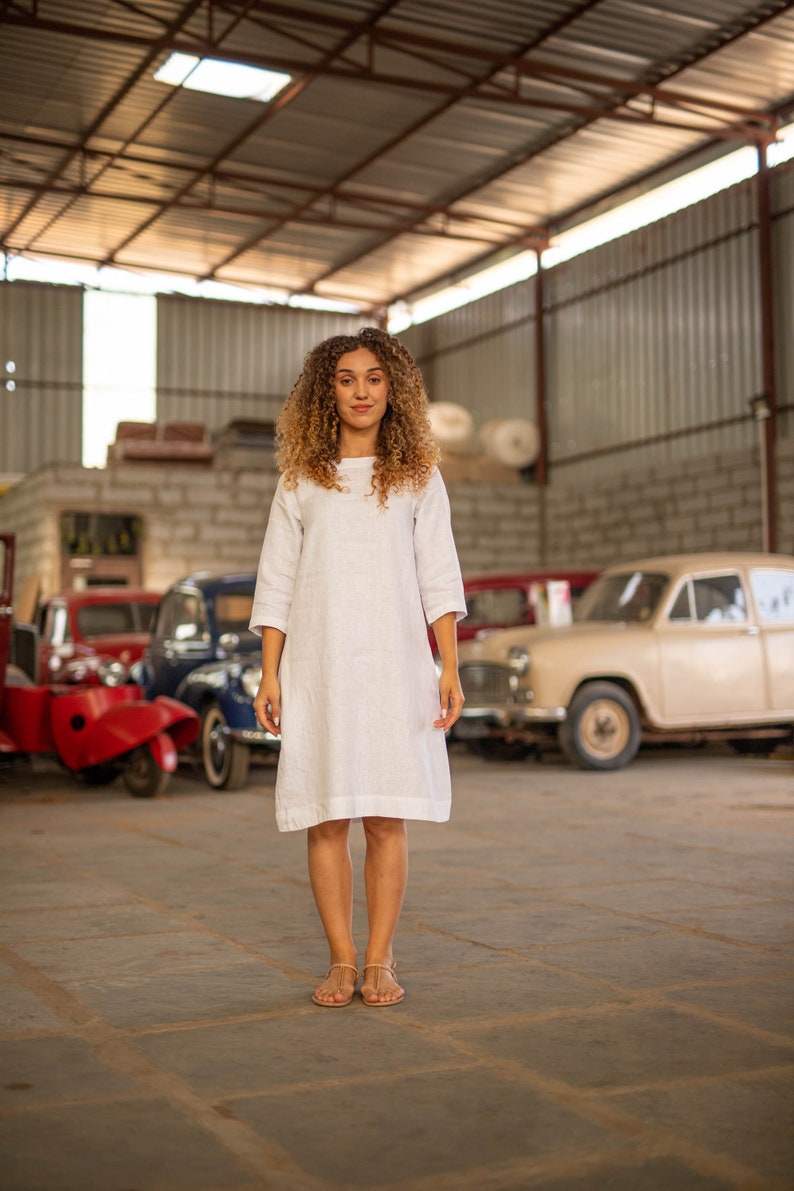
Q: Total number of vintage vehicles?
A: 5